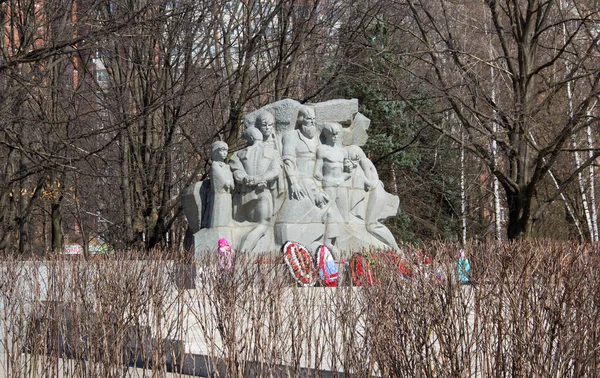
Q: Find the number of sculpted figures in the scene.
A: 6